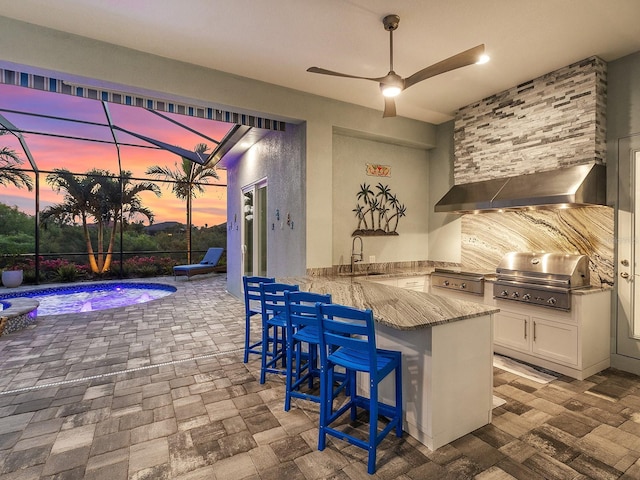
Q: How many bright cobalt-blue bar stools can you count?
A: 4